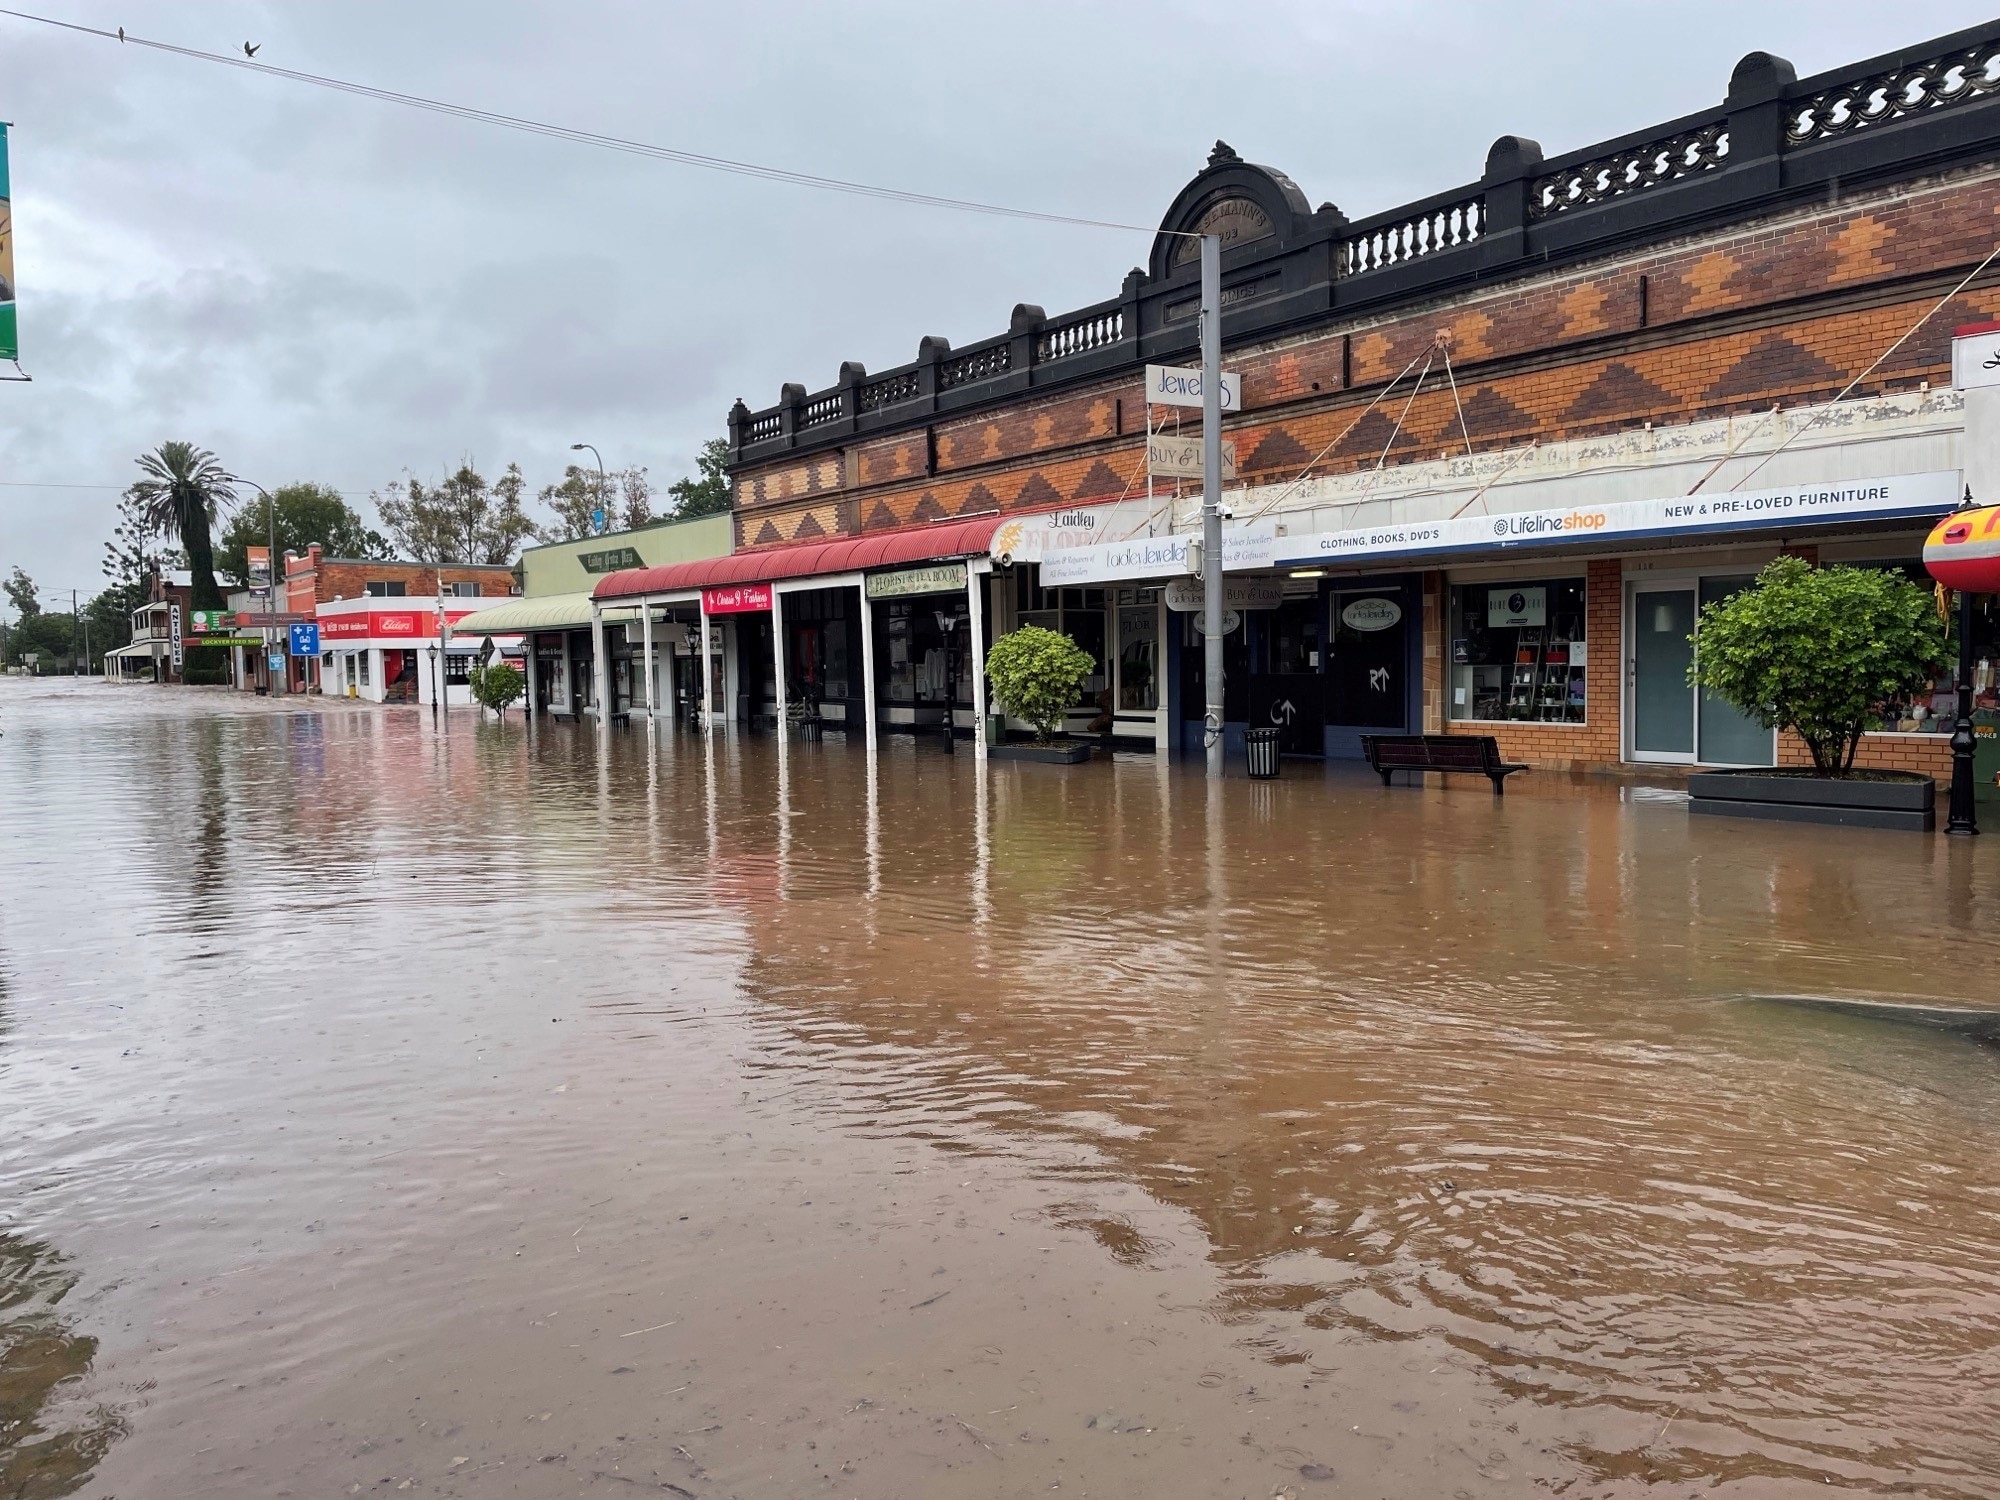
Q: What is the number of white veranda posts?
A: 6